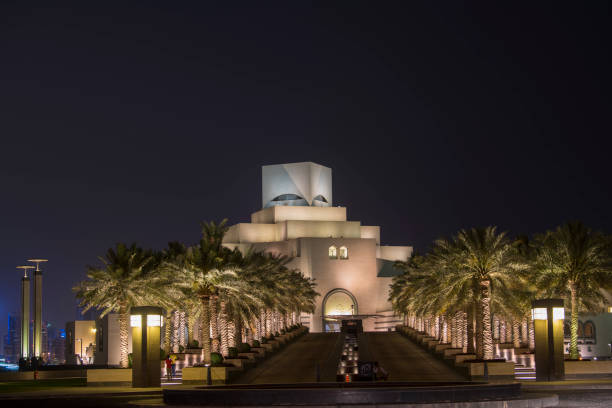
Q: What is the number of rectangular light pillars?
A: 2